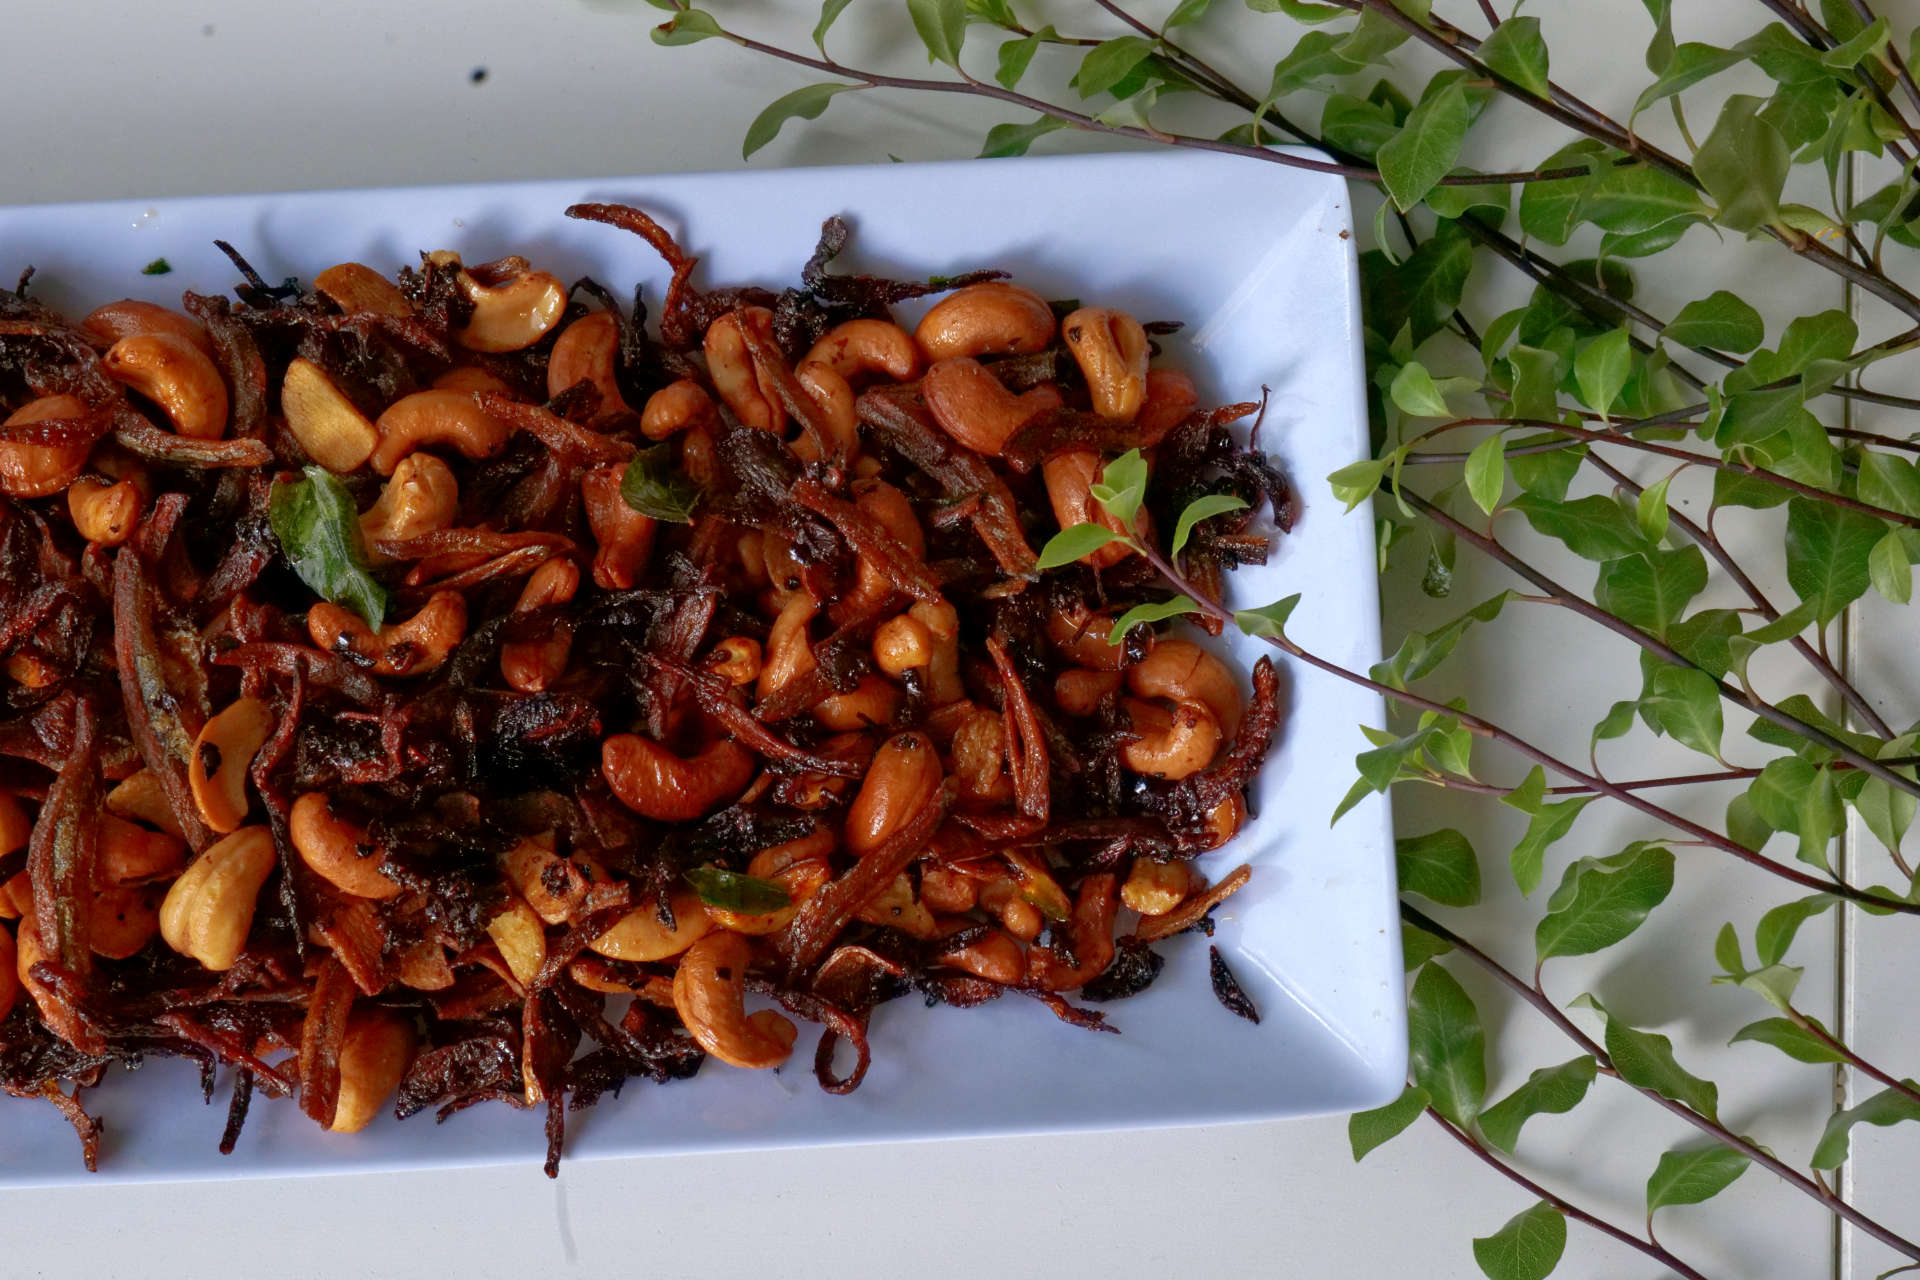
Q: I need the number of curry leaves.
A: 3